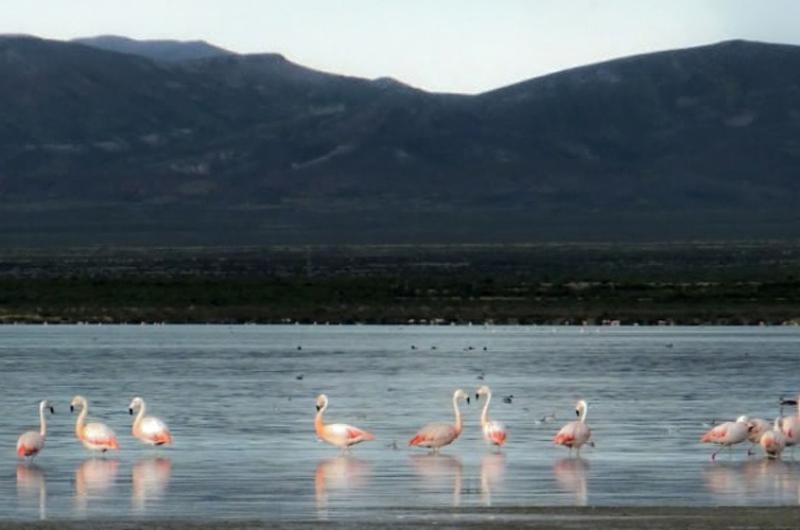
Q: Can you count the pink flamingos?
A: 11